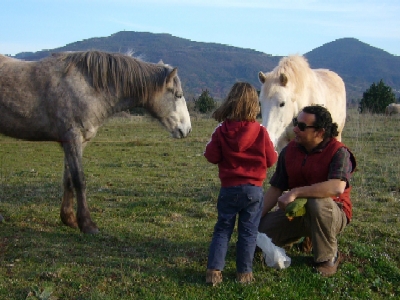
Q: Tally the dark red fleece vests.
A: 1